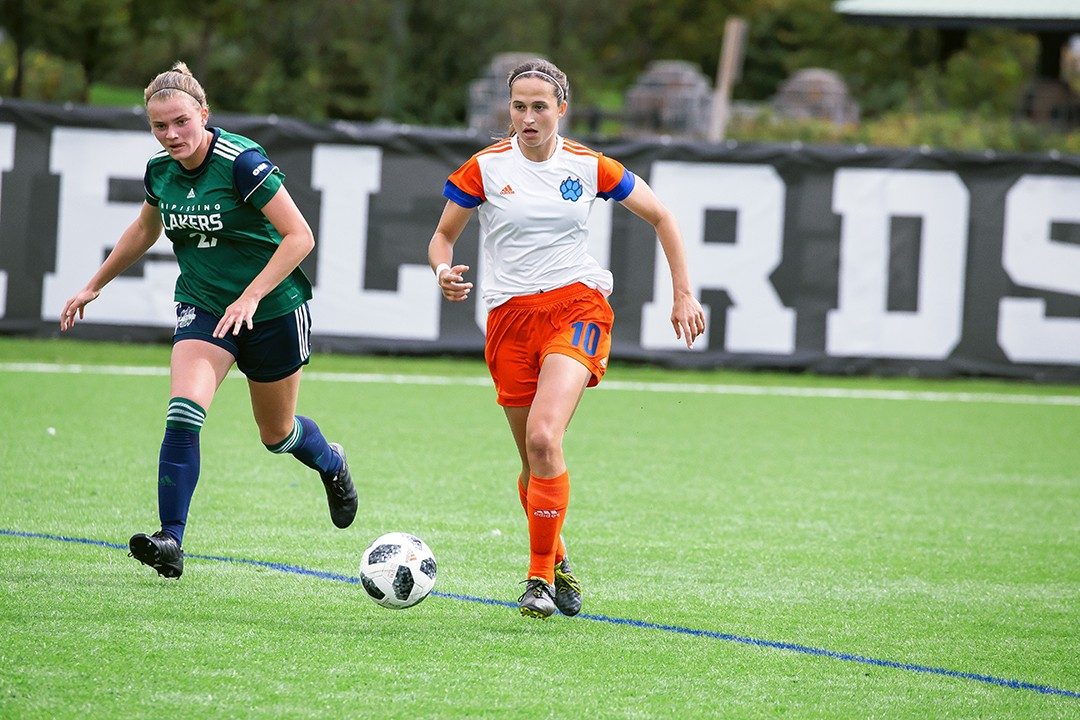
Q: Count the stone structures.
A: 3